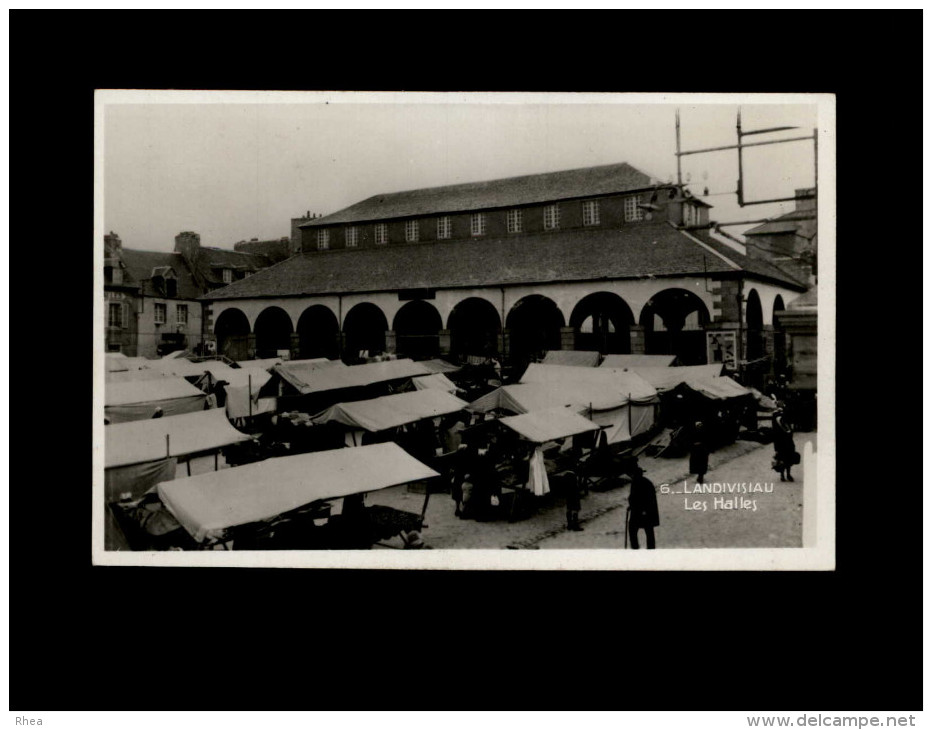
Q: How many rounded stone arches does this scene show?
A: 11